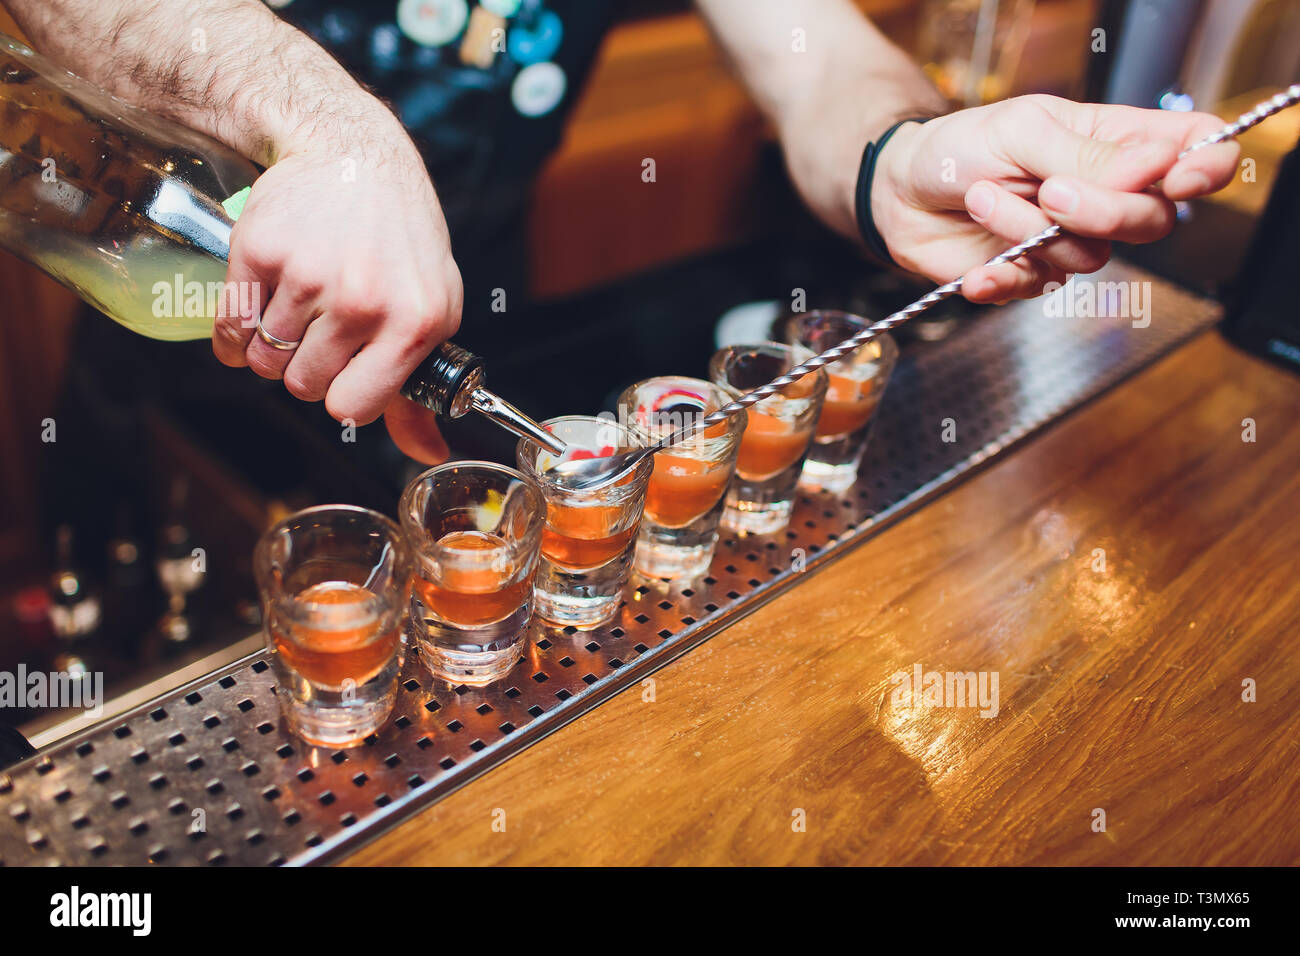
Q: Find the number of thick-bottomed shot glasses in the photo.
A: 6